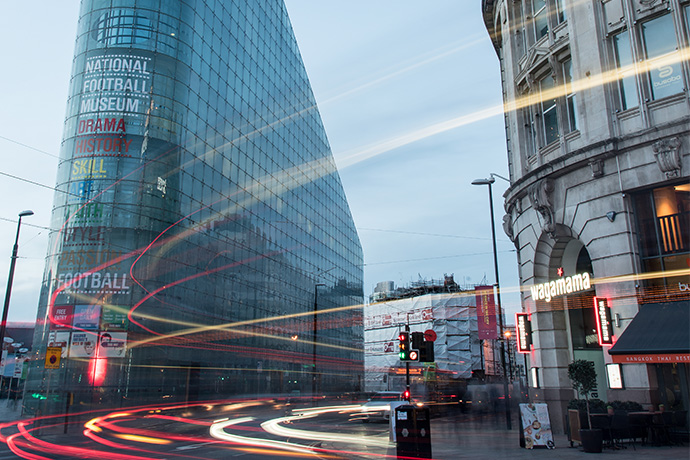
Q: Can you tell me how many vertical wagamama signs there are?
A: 2